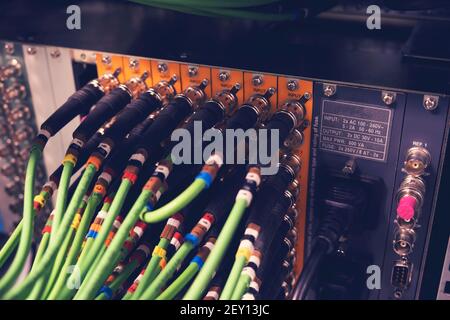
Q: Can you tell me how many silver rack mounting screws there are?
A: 13